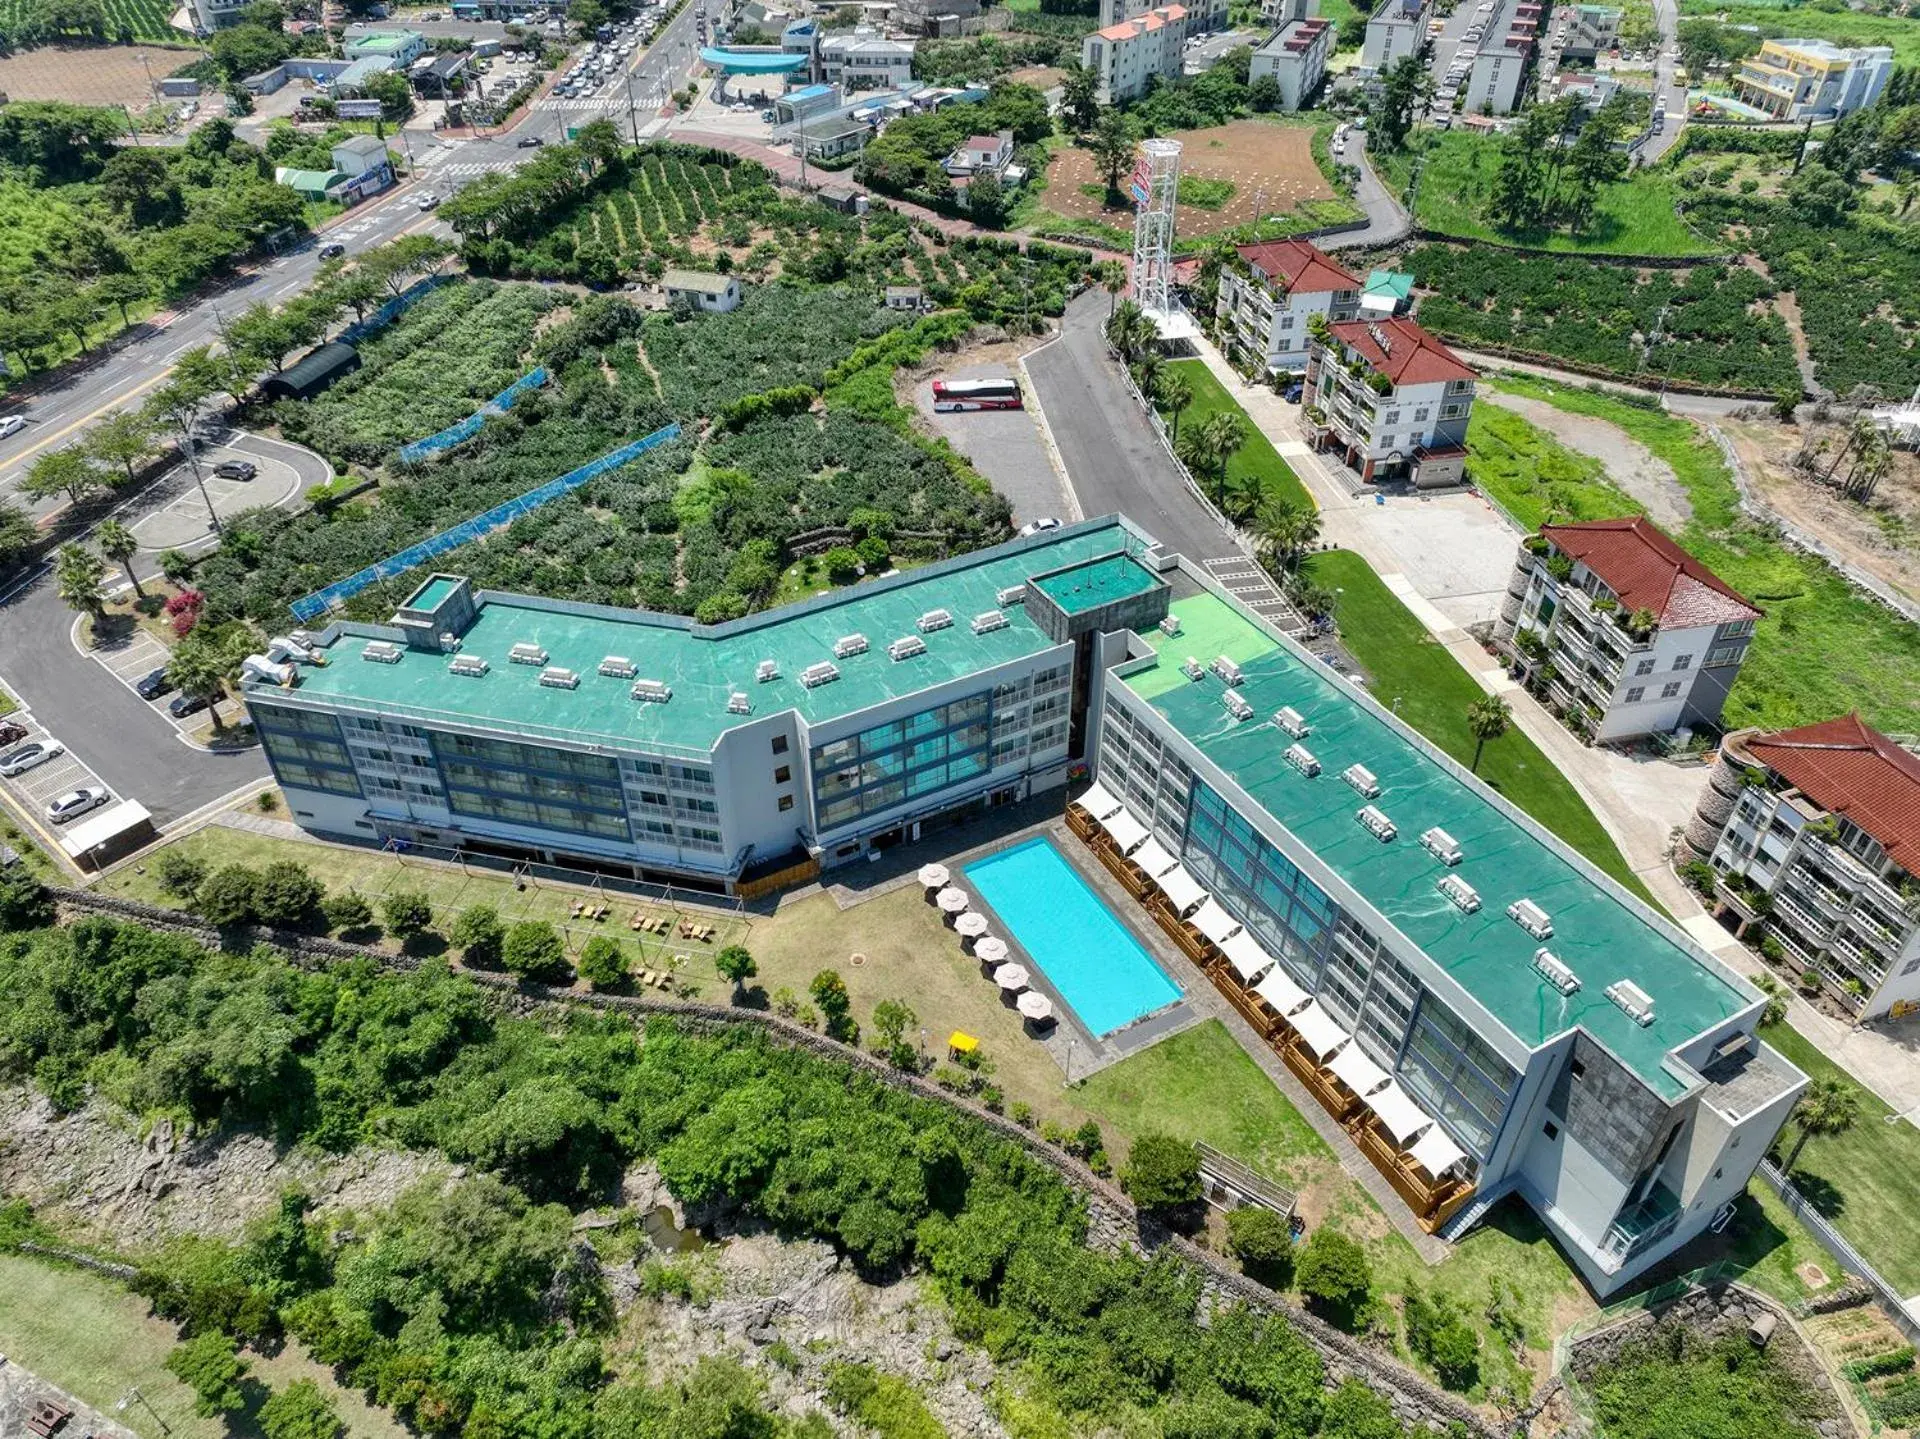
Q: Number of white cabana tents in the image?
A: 11